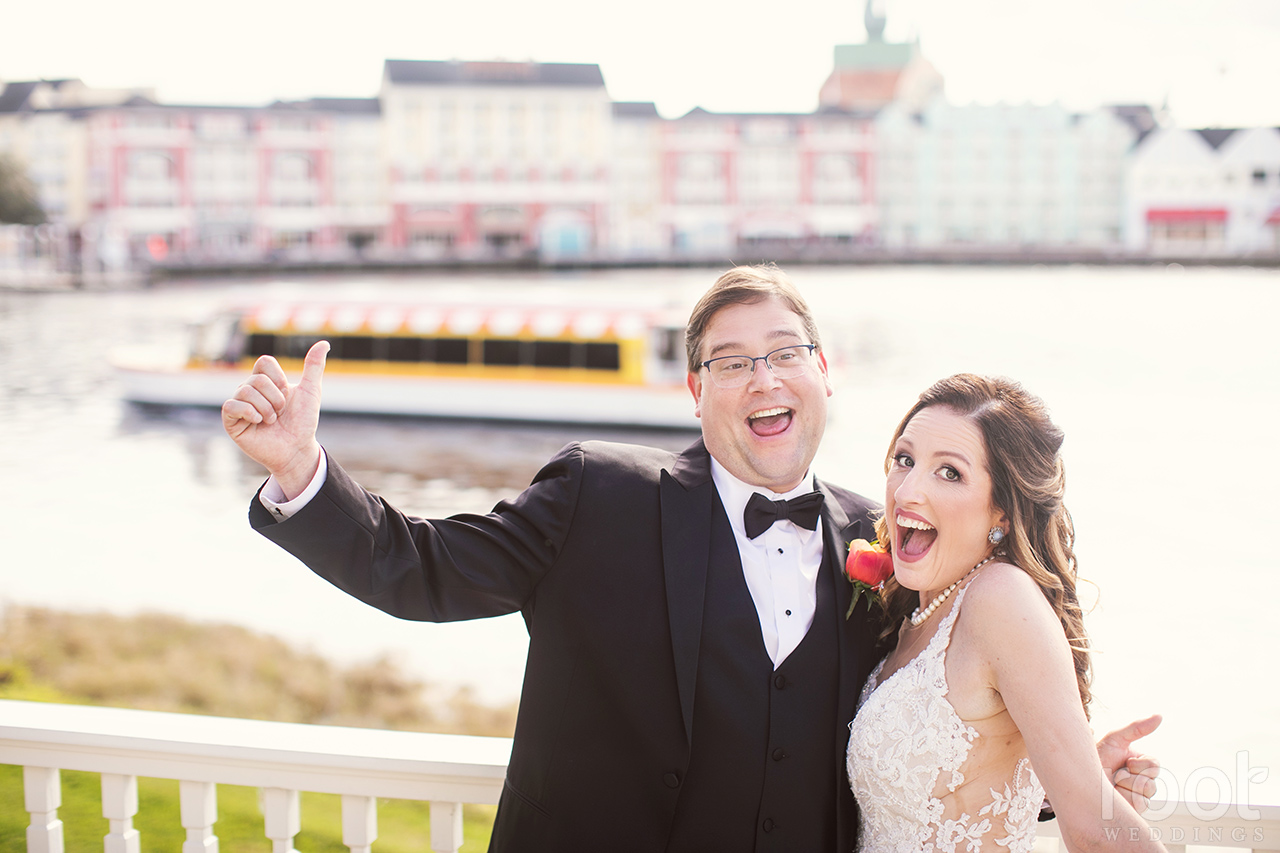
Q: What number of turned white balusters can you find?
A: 6